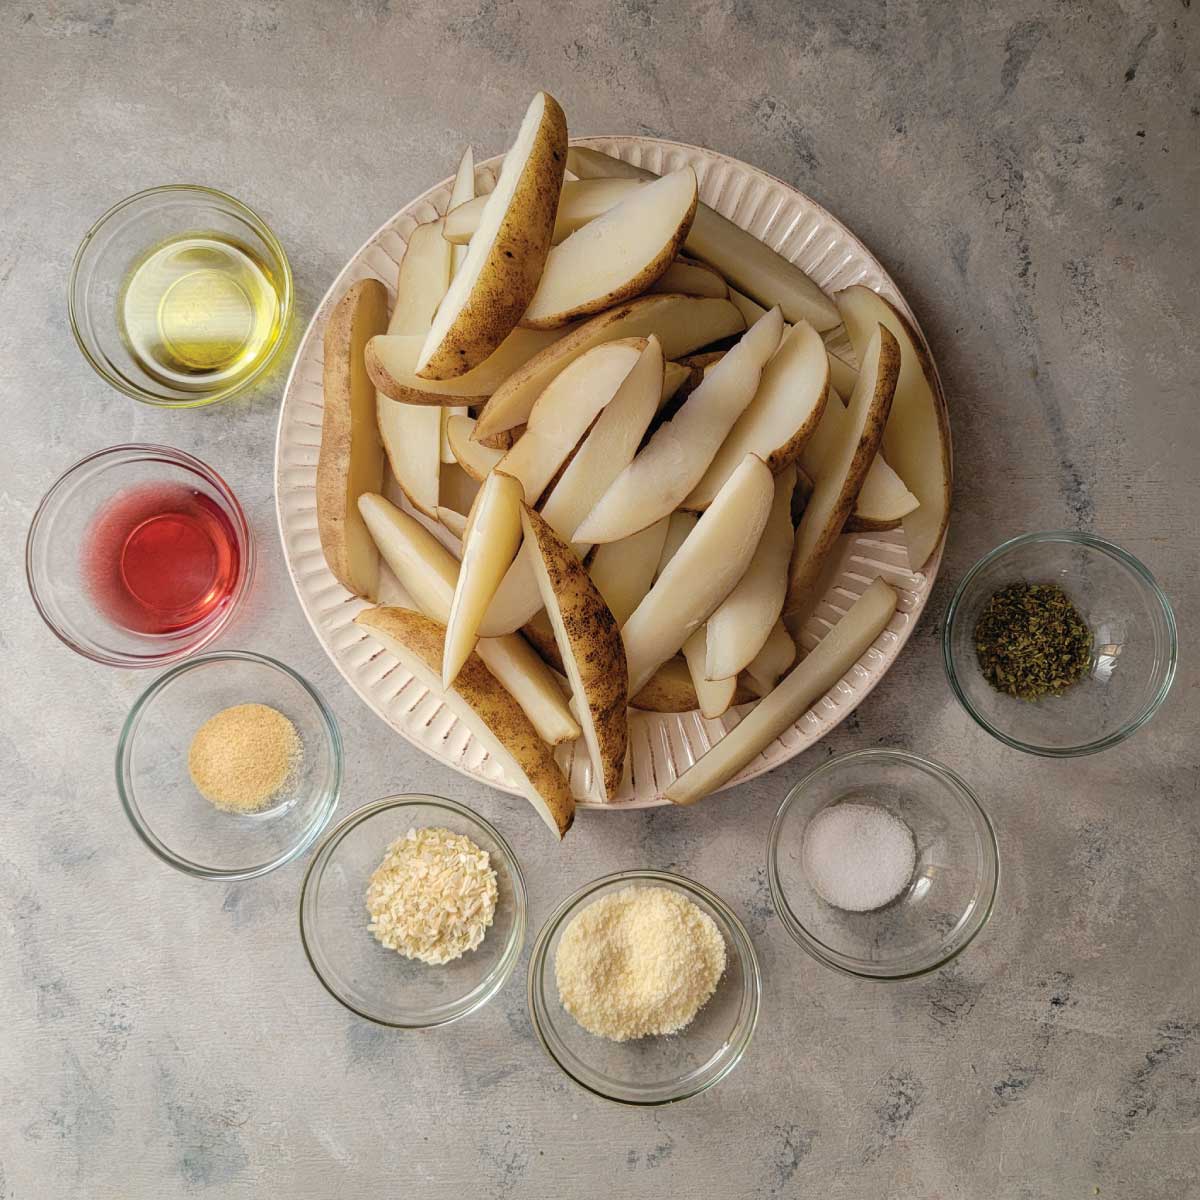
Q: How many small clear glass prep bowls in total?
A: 7